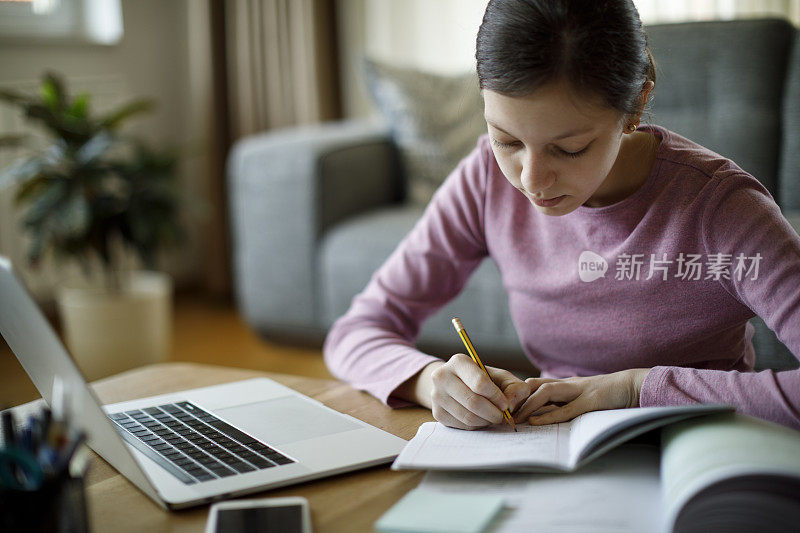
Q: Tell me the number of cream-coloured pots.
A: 1